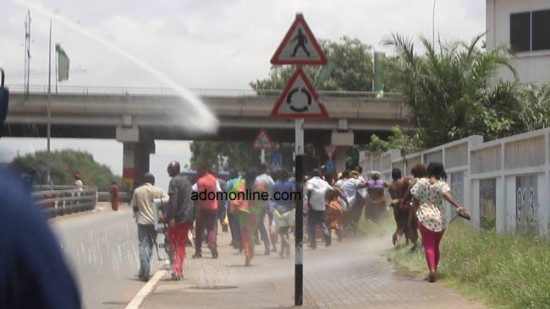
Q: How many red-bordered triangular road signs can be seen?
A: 4